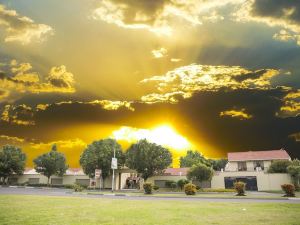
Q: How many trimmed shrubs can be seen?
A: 4